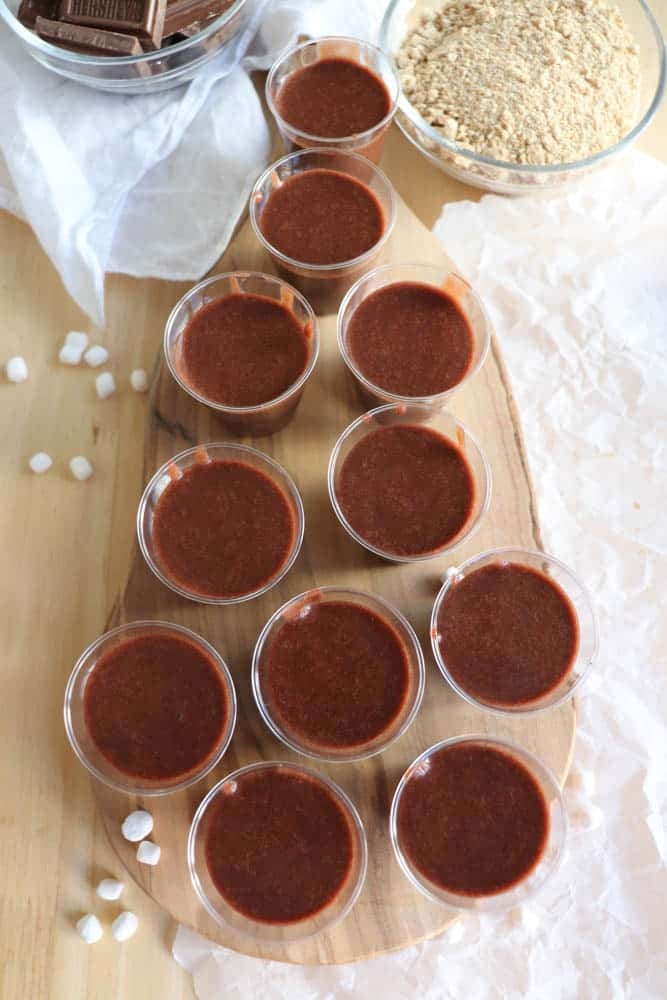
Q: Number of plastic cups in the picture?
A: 11